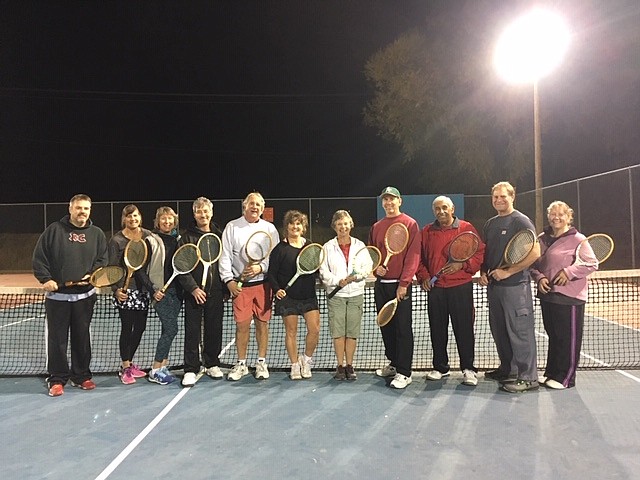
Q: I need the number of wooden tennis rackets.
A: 12